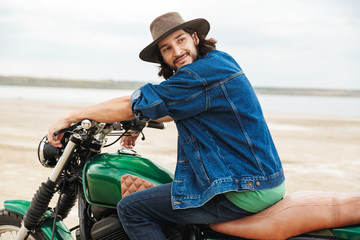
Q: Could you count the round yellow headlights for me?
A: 0